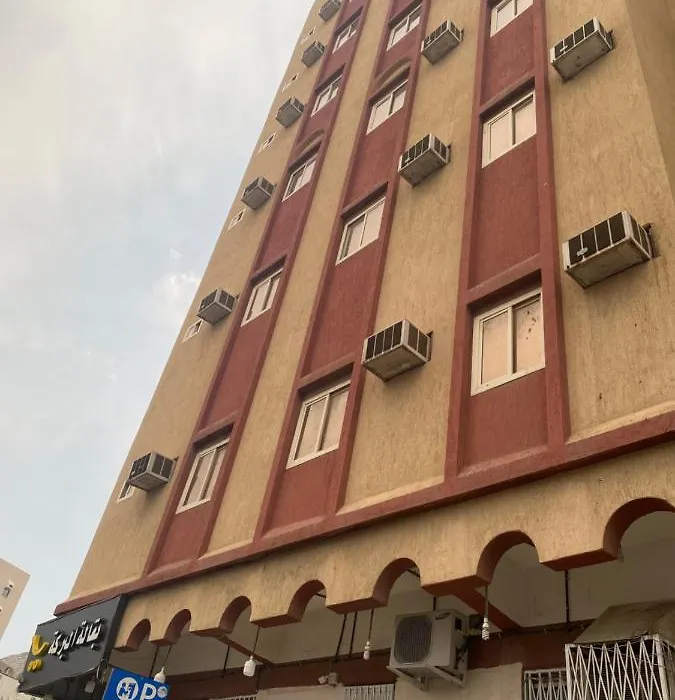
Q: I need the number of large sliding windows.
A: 12